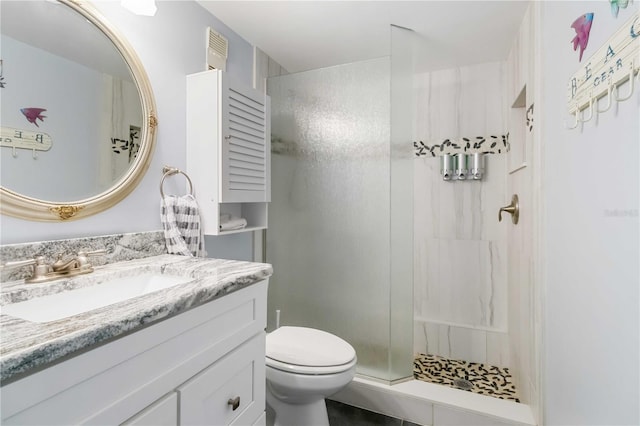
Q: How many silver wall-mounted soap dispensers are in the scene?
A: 3